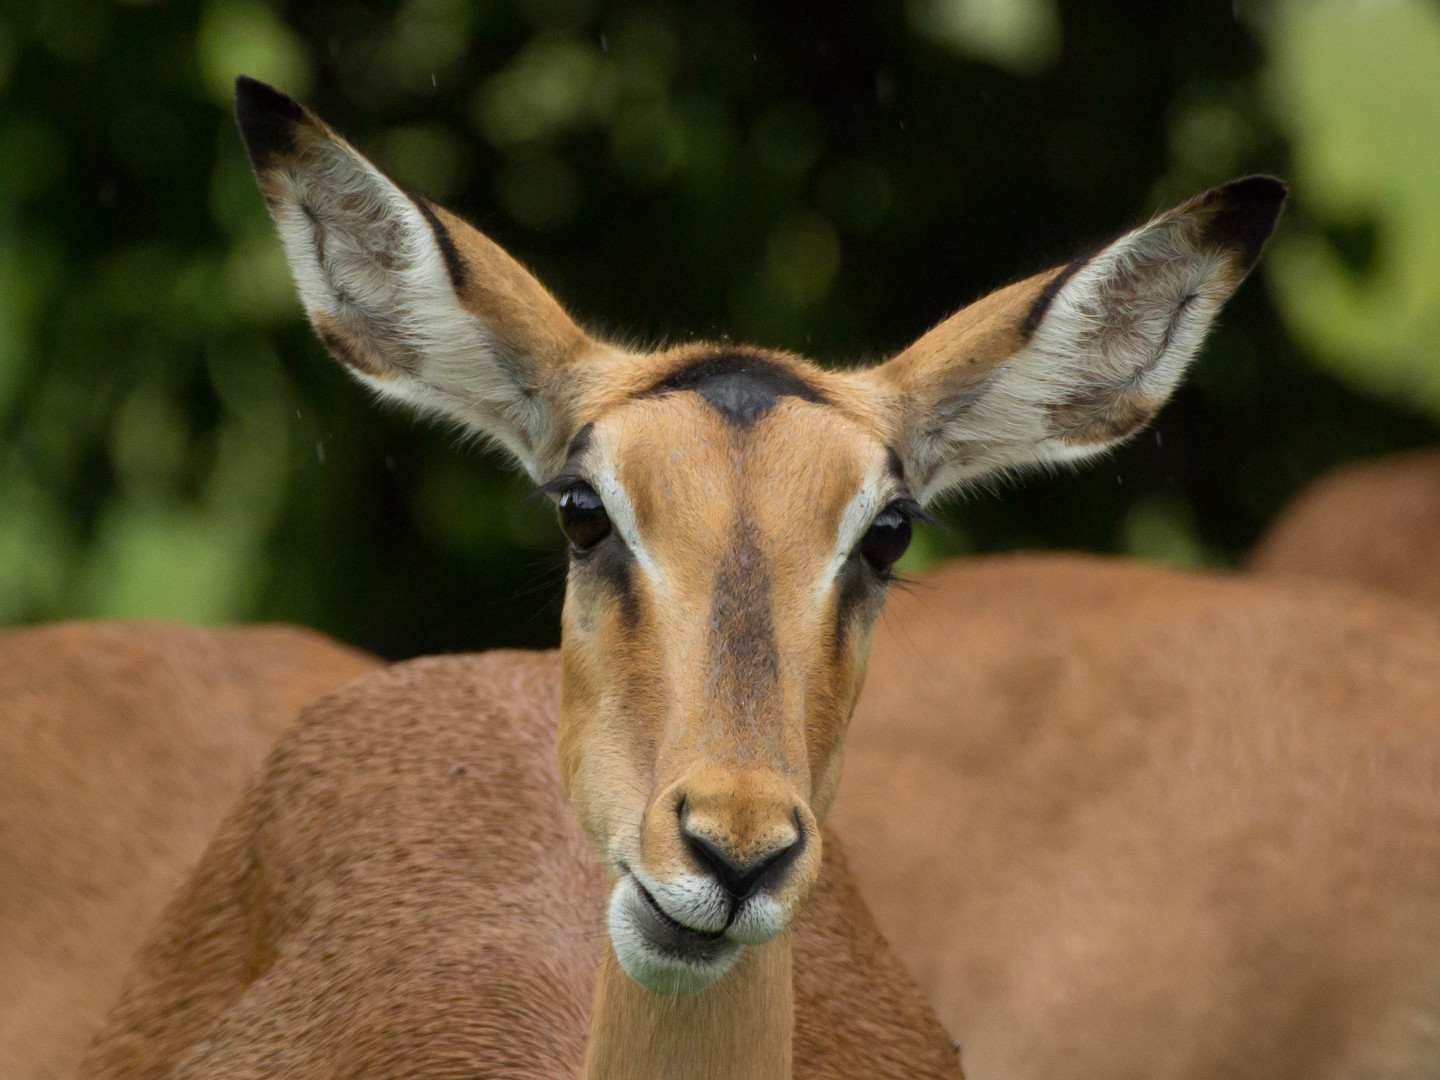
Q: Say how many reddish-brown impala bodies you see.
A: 4